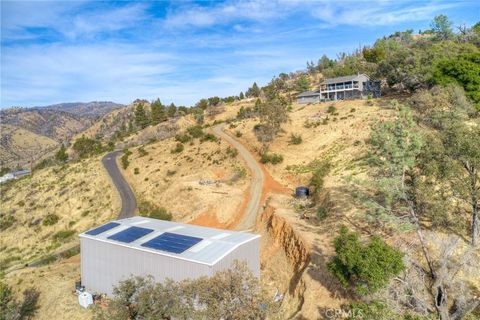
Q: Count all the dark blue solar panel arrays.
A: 3